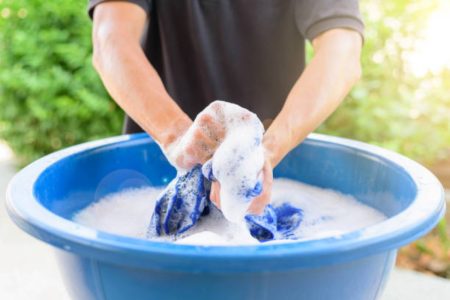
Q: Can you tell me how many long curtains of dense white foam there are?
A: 1